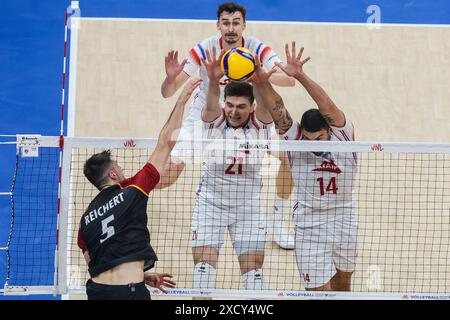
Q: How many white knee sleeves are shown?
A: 2